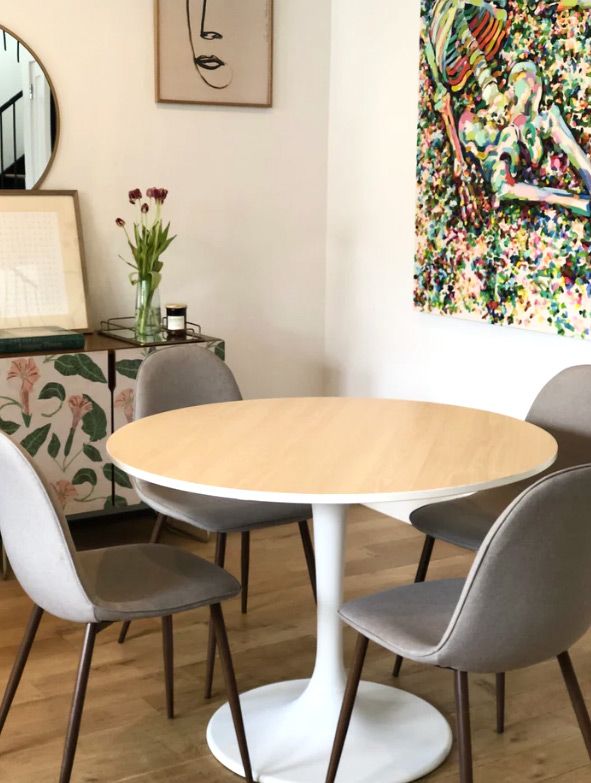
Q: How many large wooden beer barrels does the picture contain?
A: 0